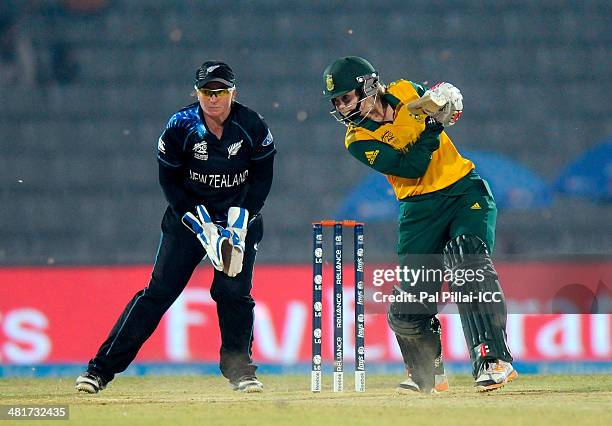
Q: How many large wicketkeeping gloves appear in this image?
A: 2